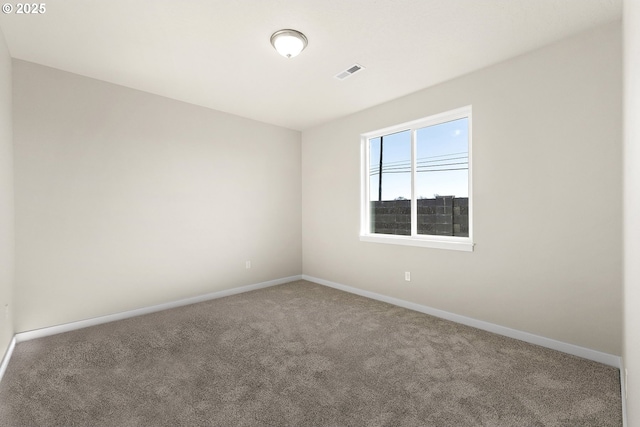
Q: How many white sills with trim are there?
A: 1